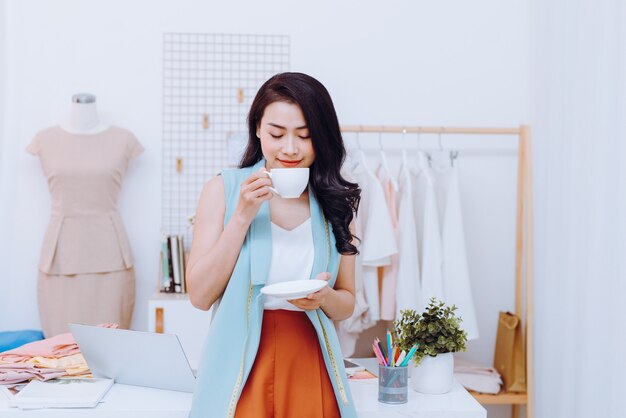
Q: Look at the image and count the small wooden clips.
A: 3